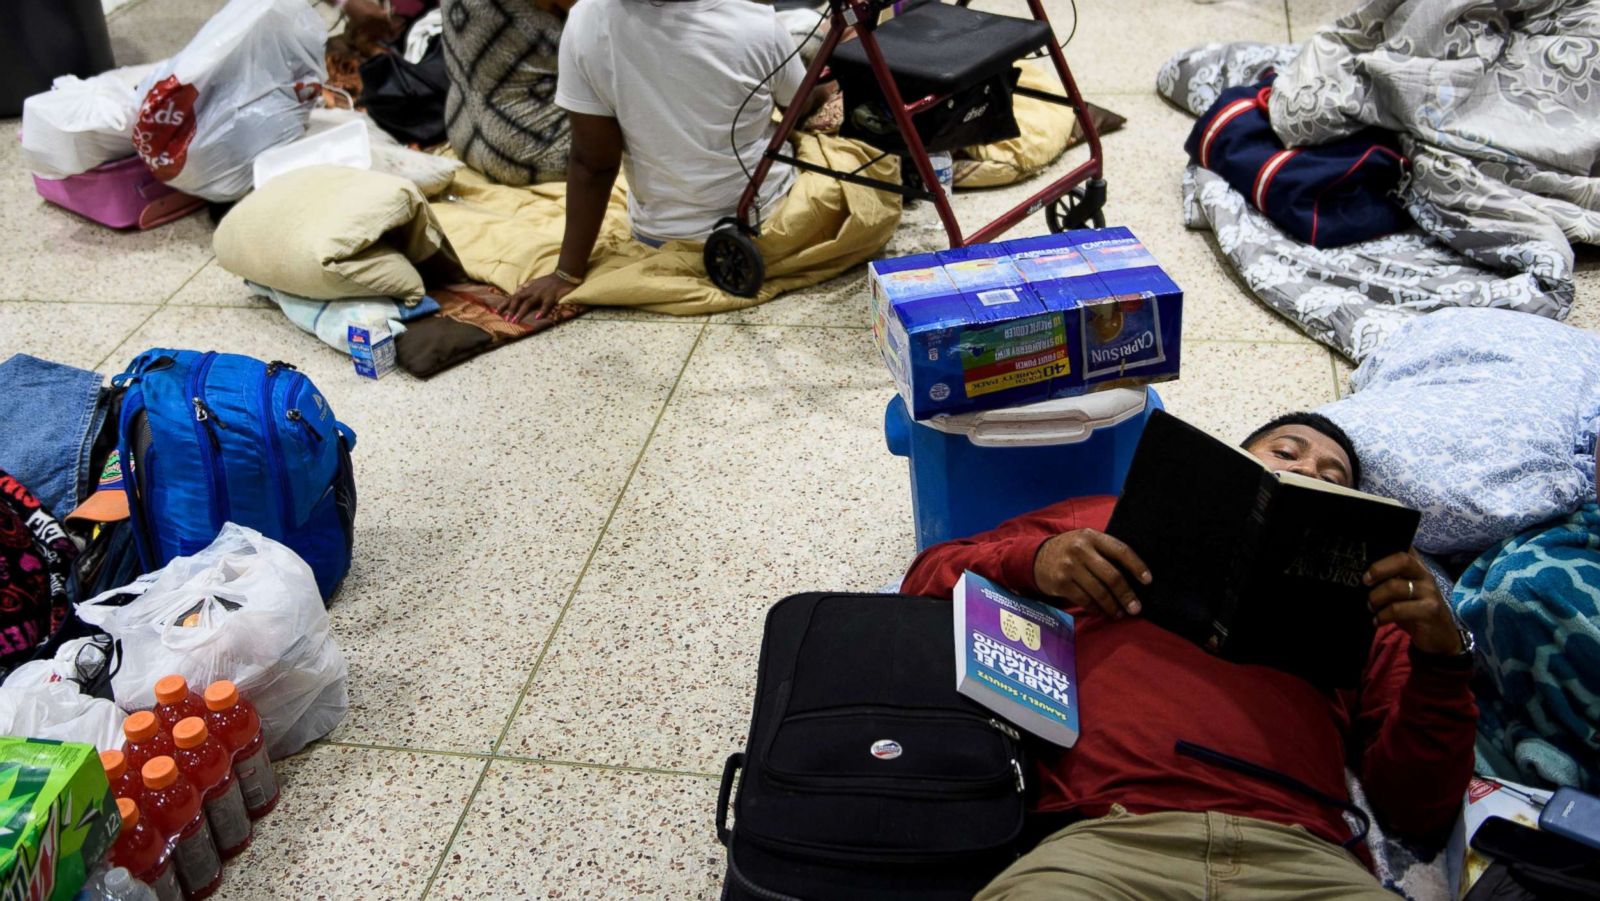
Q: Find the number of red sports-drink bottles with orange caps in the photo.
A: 7